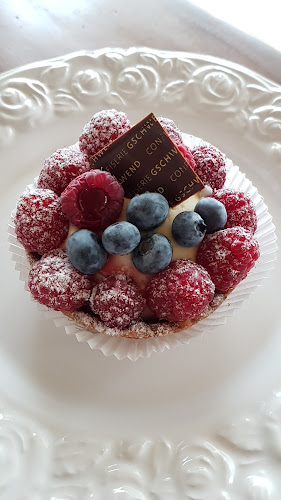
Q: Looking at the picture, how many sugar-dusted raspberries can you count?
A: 10